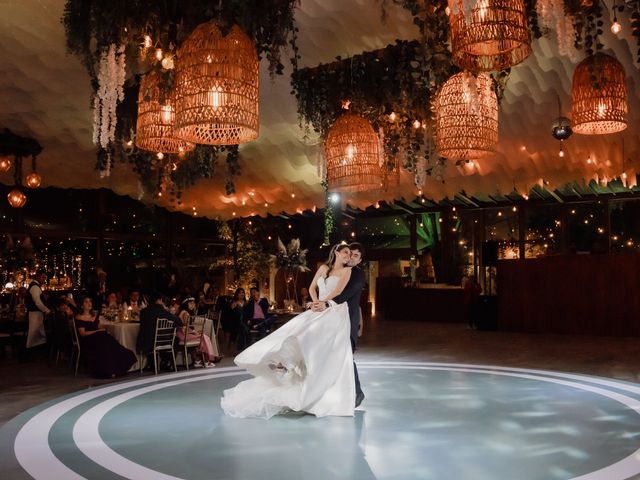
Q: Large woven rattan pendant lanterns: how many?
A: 6